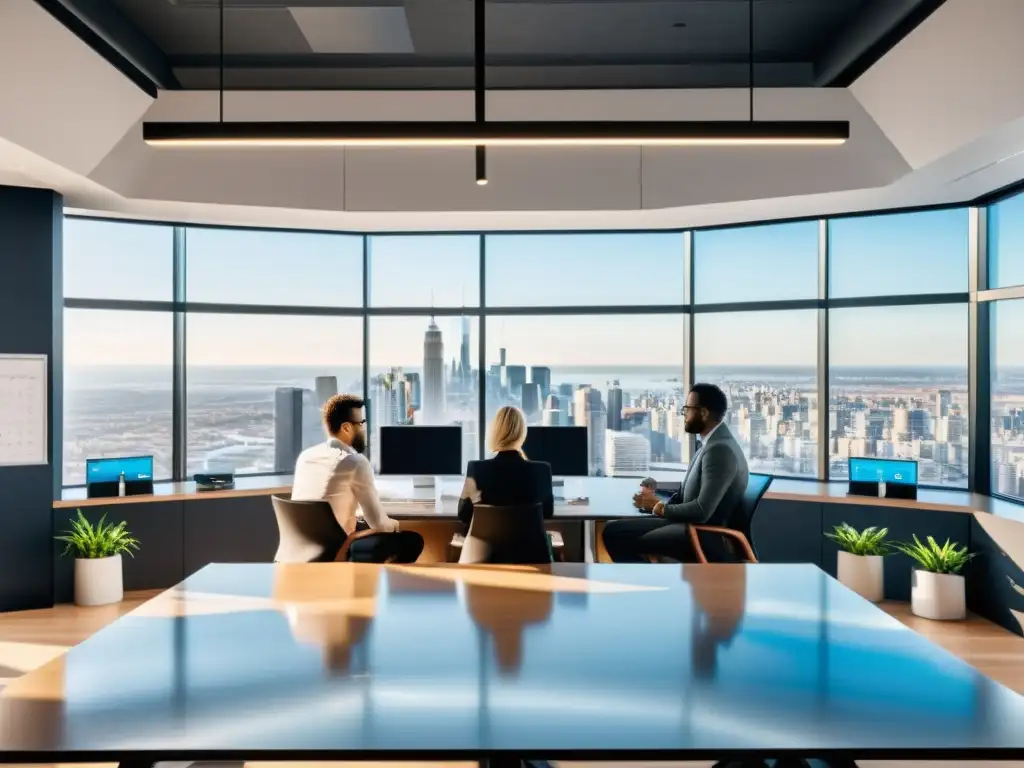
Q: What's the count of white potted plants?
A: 3